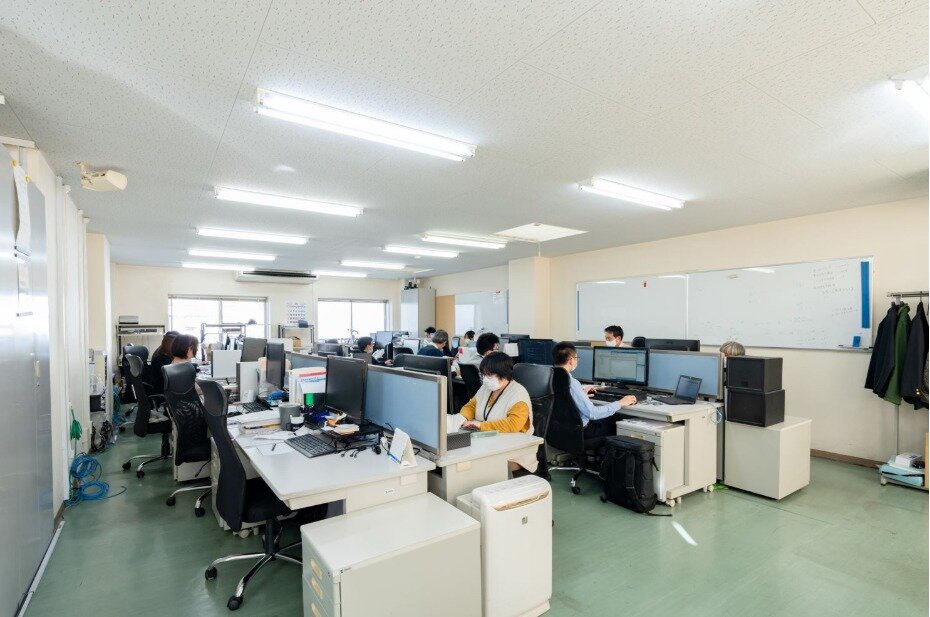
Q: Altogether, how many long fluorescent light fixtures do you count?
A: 11